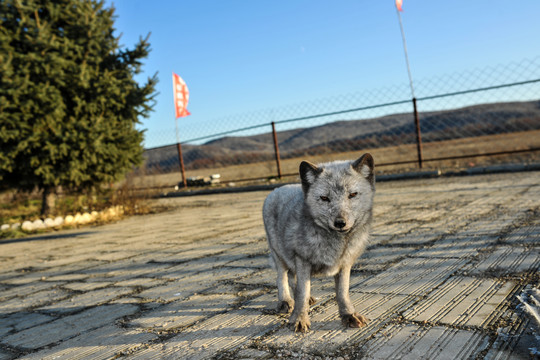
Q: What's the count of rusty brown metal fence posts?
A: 3